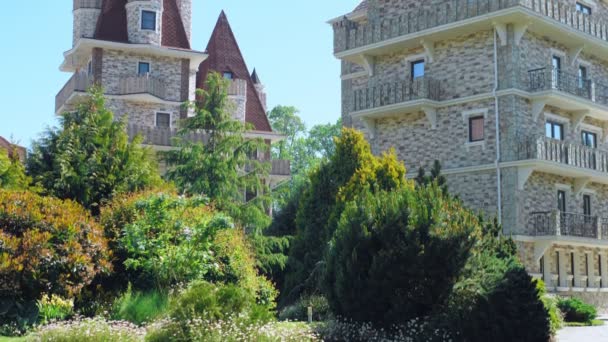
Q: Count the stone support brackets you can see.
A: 12